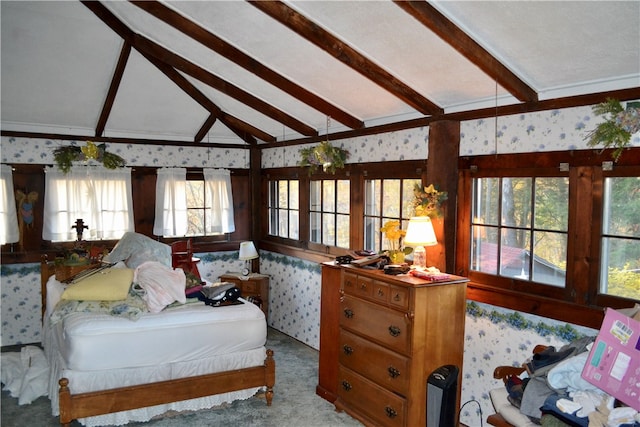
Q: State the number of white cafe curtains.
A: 5